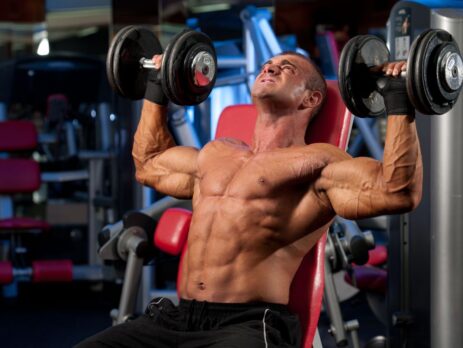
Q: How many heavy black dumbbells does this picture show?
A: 2